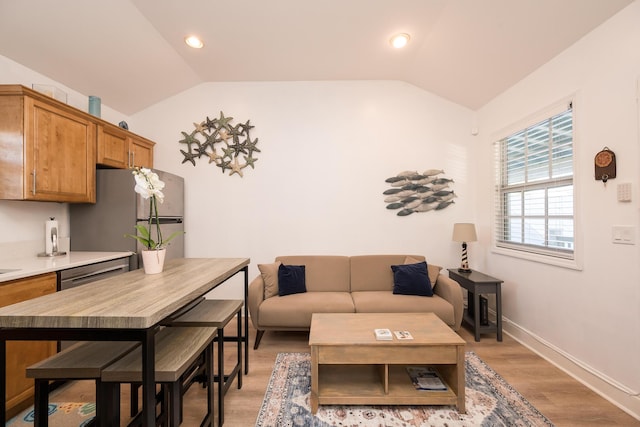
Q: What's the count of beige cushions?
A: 2